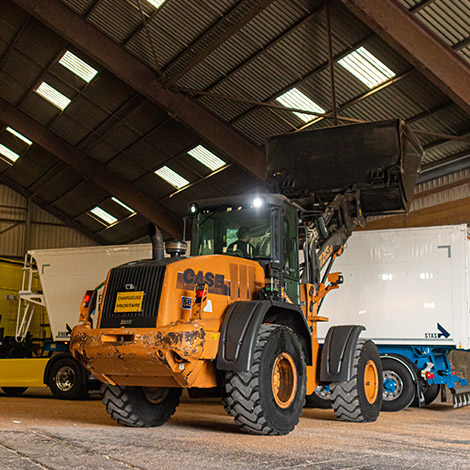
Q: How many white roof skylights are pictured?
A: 11